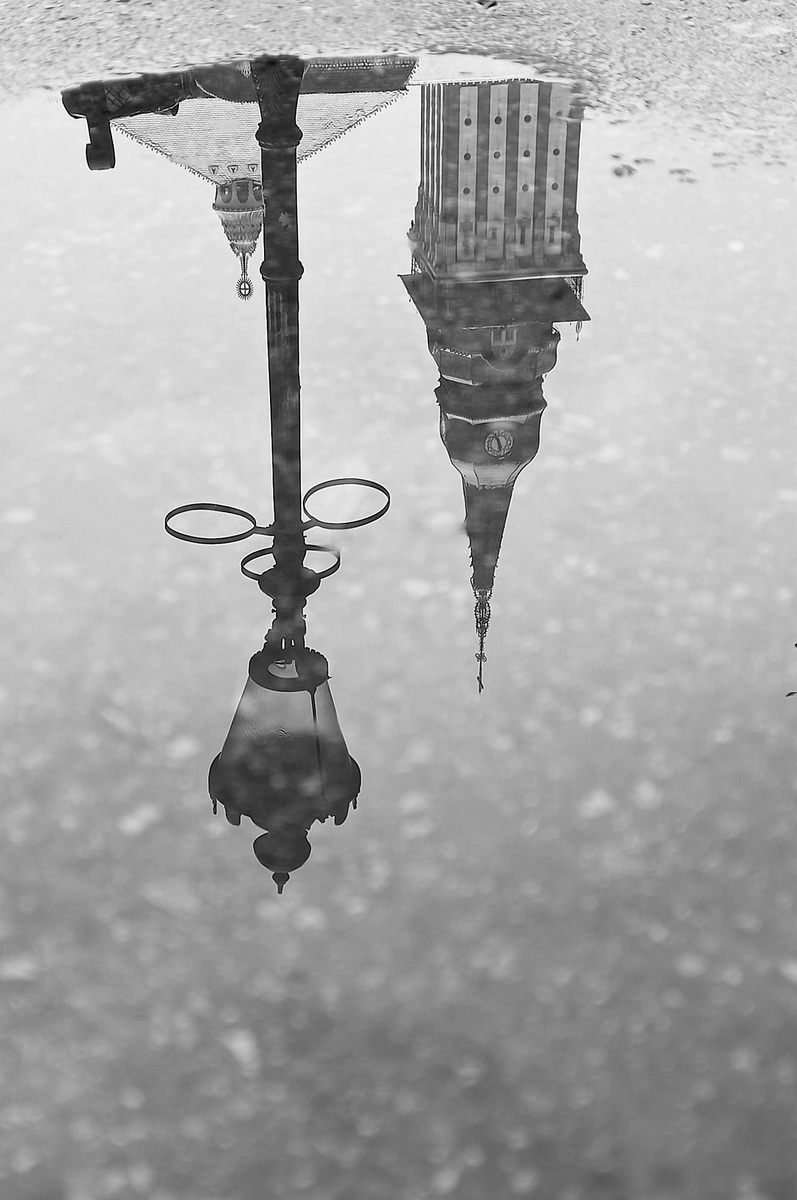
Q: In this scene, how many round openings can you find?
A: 12